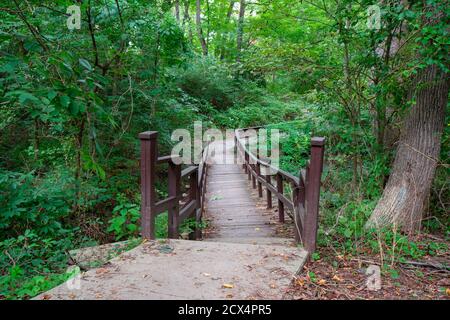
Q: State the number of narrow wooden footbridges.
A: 1